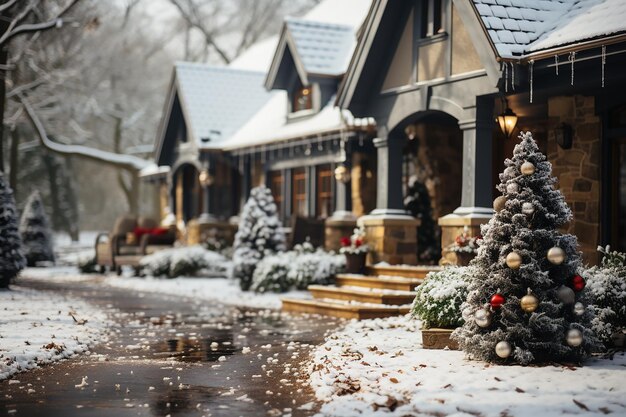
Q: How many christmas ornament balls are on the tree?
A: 14